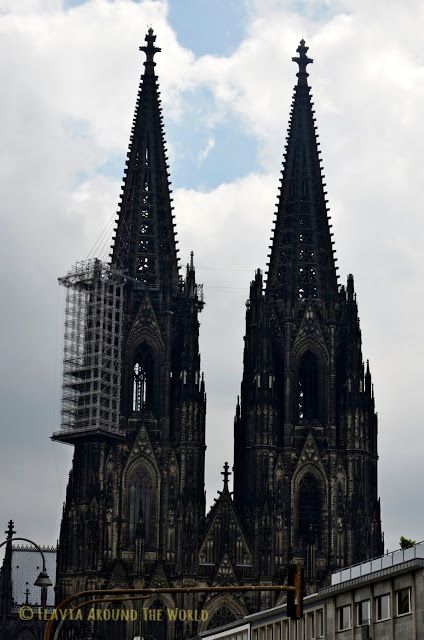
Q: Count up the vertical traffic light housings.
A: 1